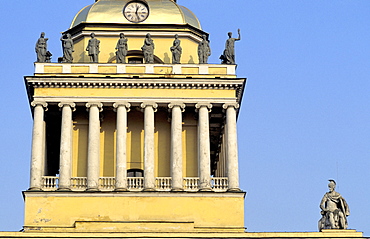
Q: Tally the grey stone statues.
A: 9